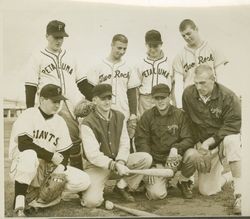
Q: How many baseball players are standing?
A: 4